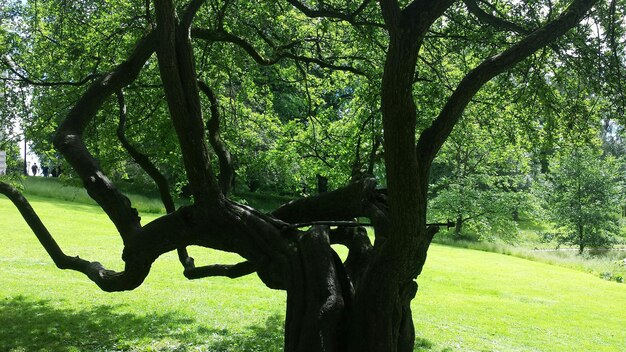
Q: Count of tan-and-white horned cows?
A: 0